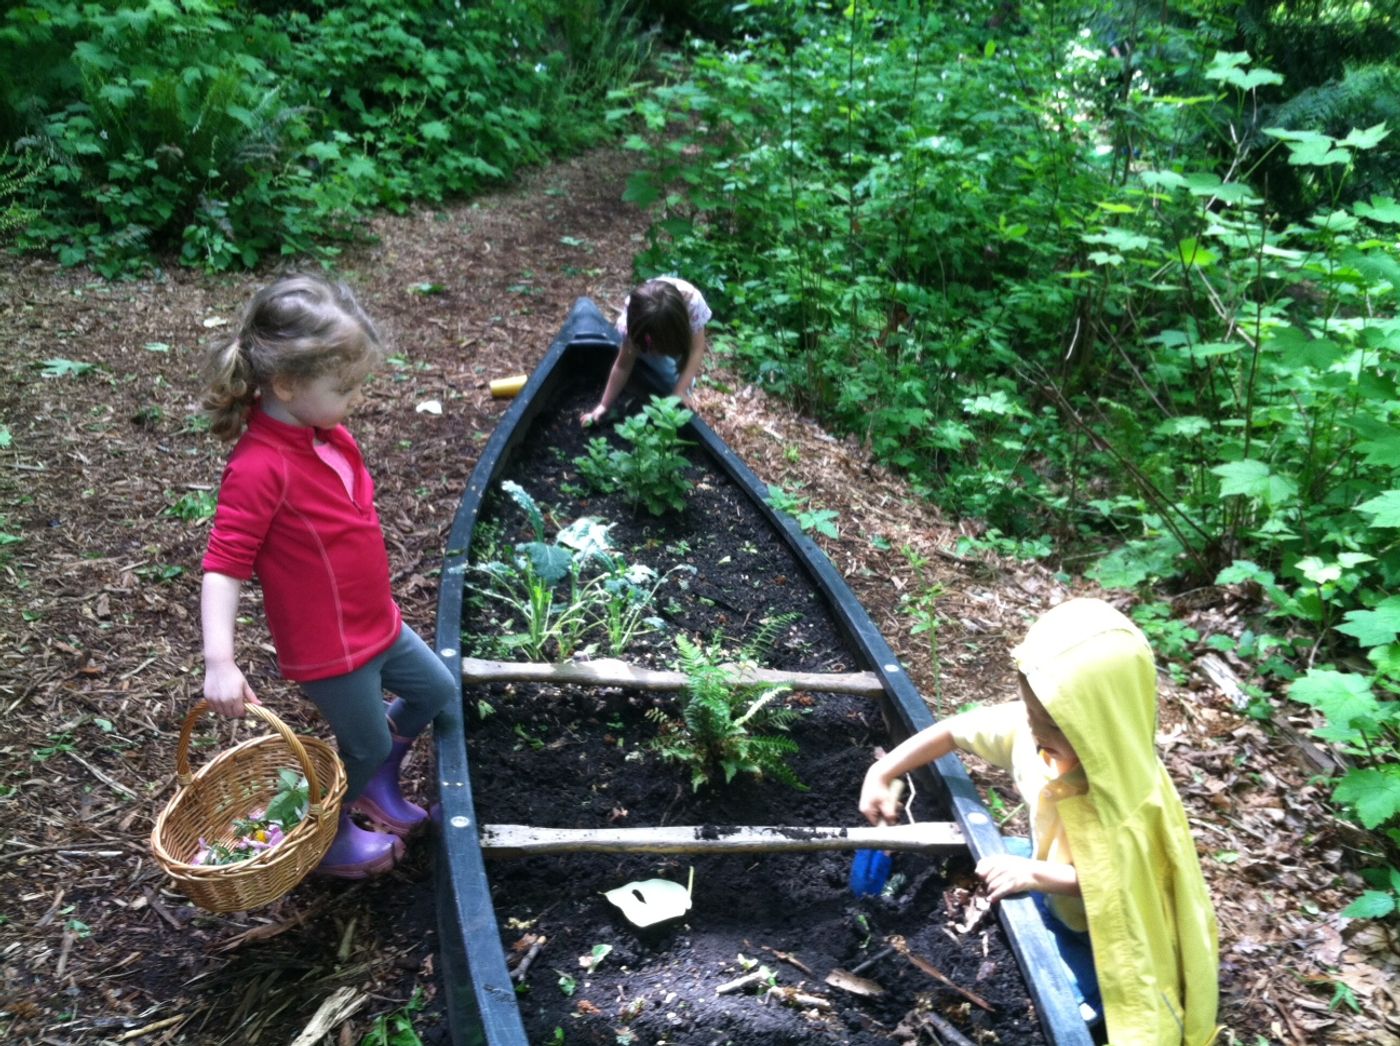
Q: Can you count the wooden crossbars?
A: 2